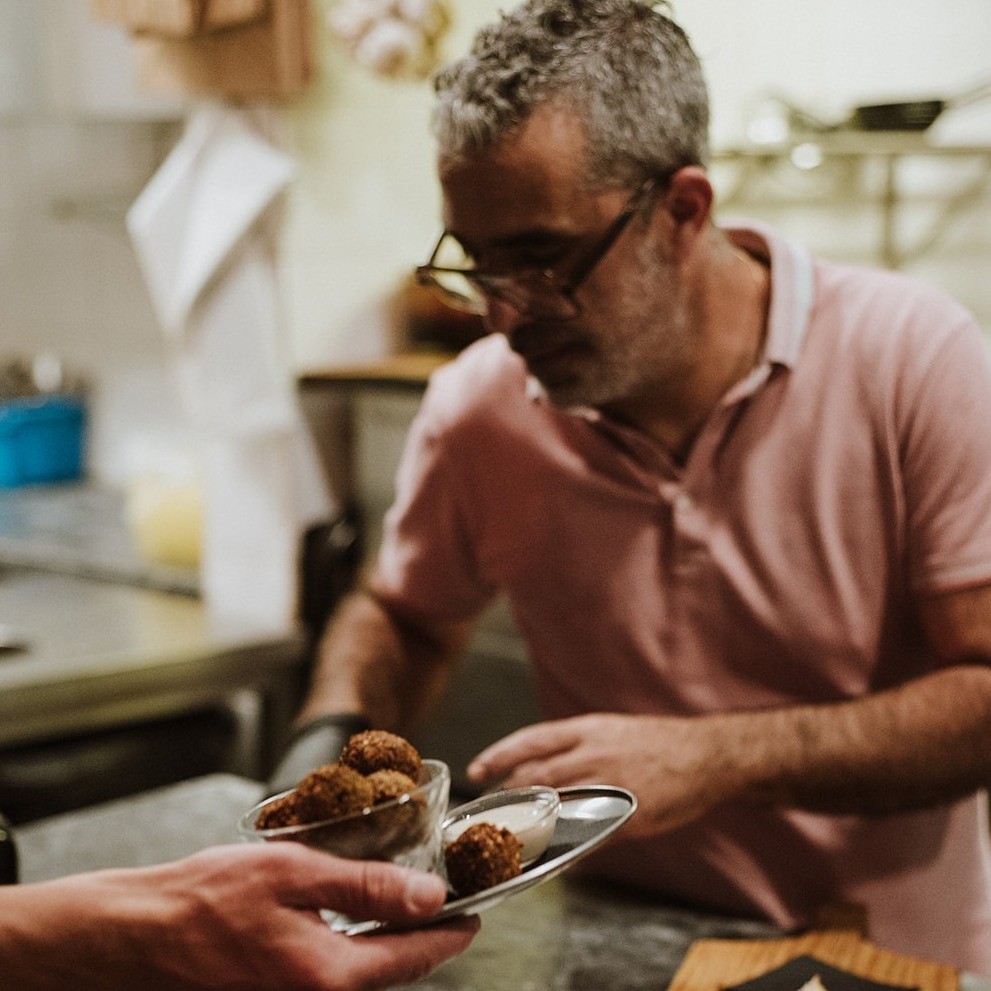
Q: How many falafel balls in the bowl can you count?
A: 4